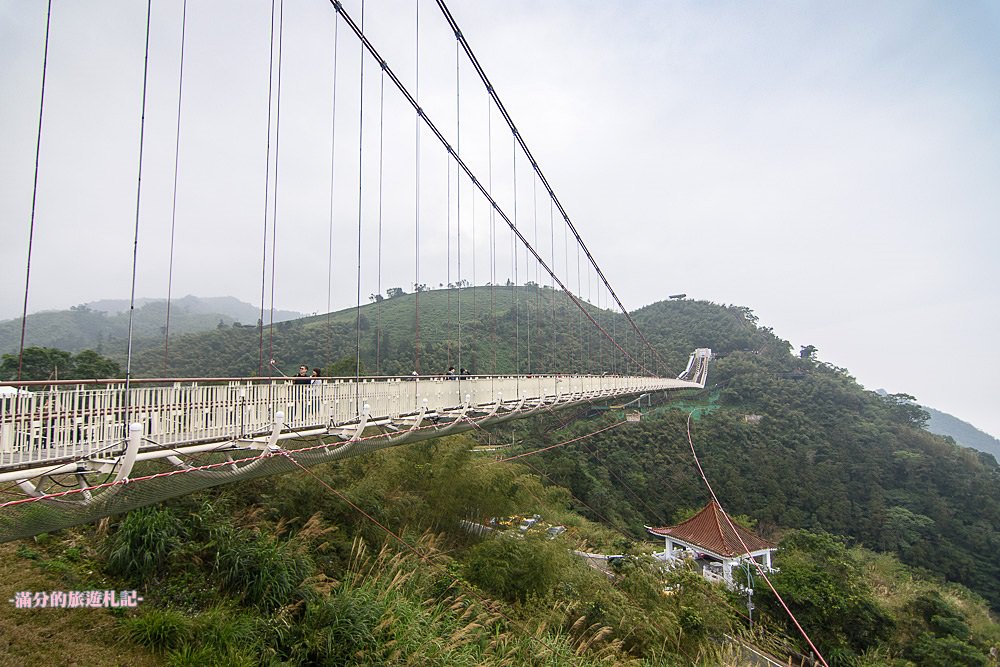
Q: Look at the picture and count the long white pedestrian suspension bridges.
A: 1